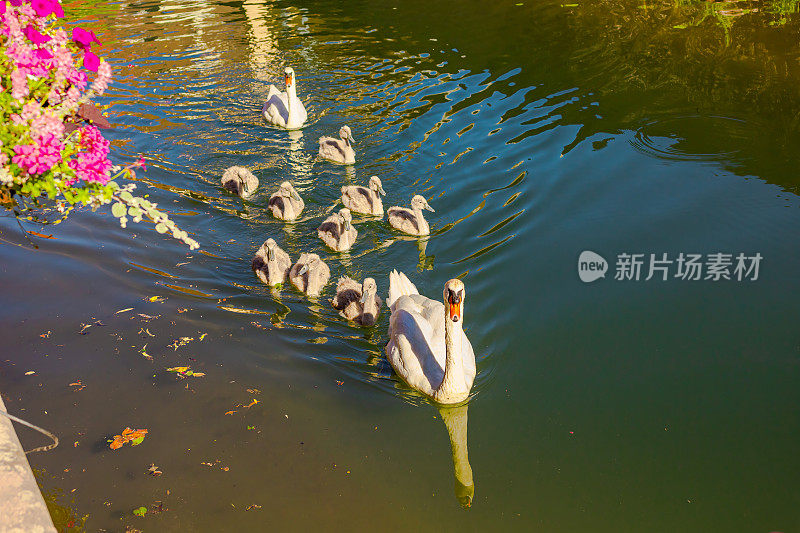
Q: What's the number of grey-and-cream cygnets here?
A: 9